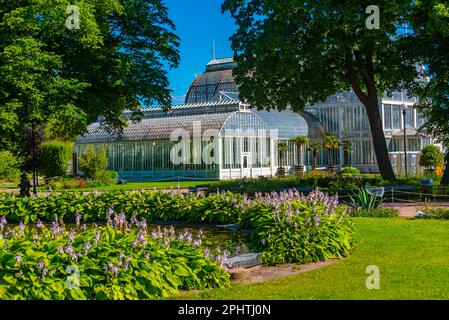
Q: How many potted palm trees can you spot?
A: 5